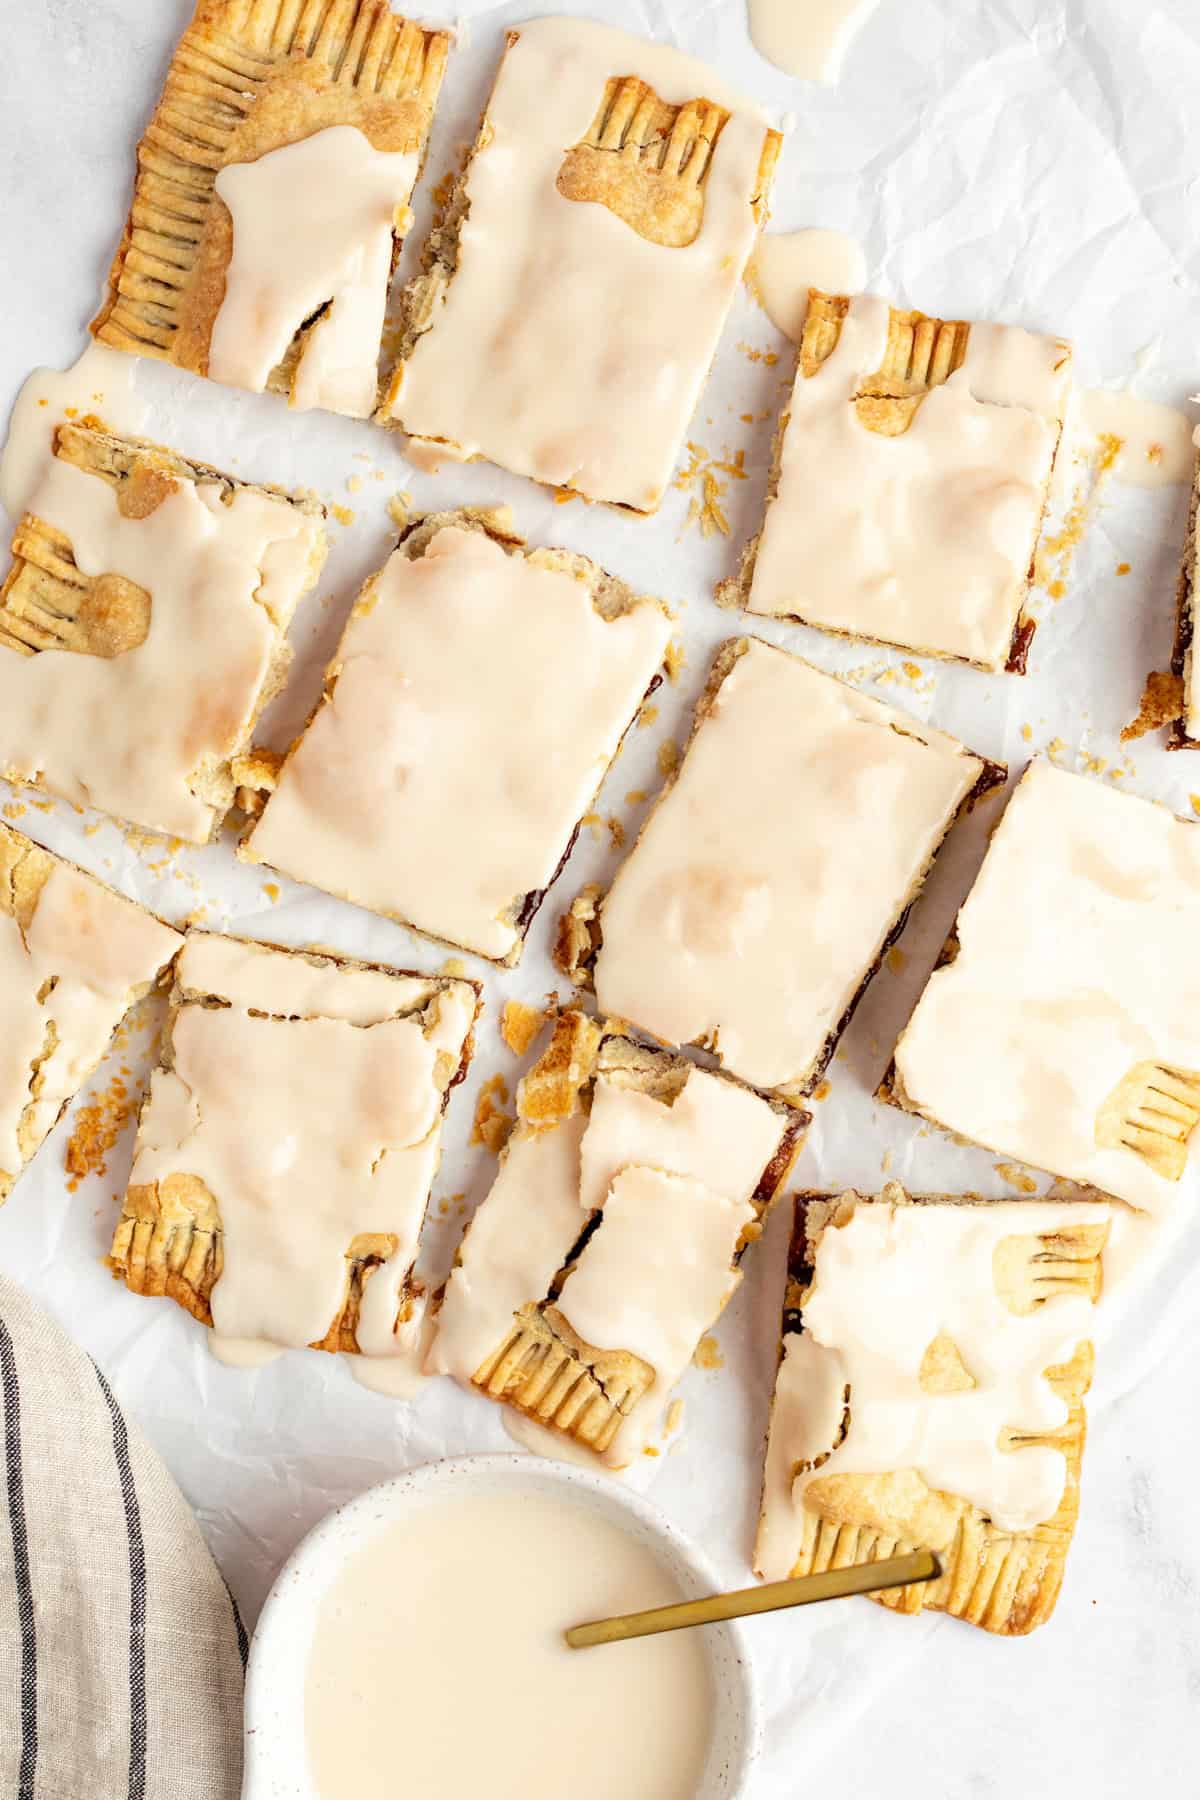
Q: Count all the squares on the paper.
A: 12